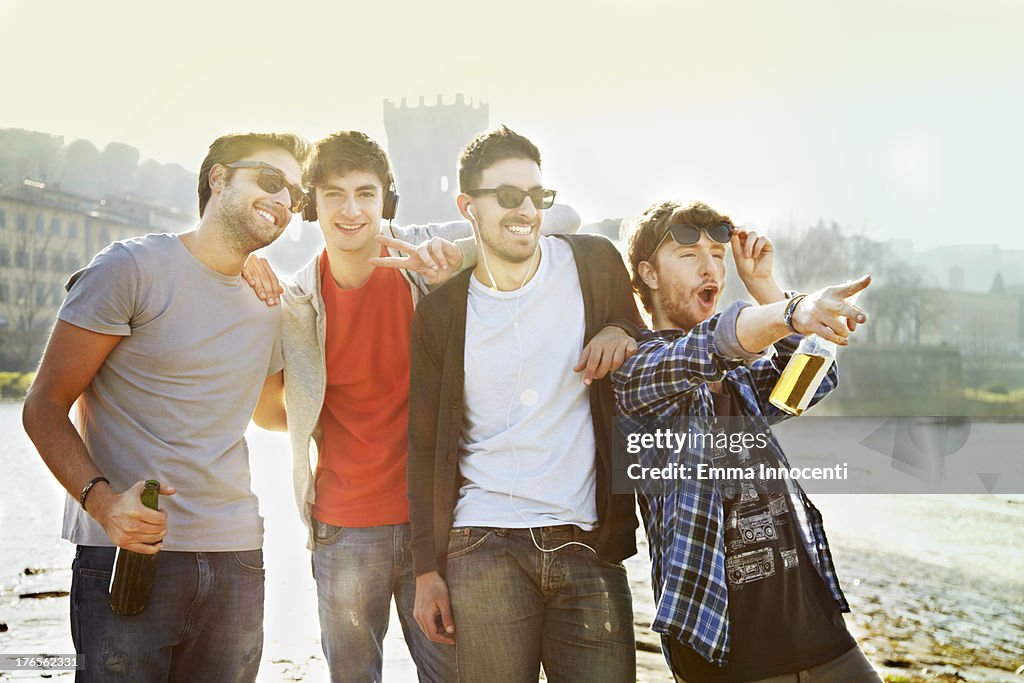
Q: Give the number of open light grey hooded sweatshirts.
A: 1